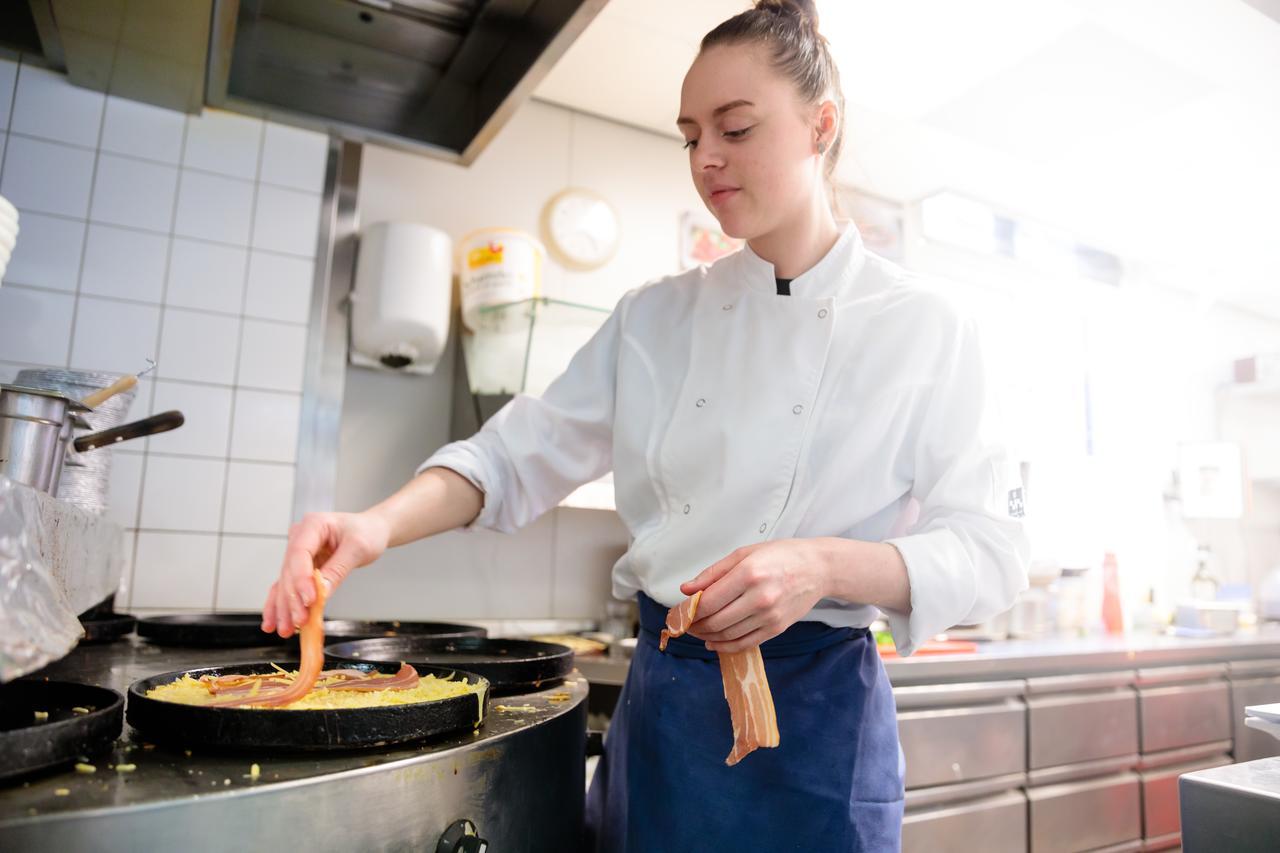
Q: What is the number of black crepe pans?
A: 6